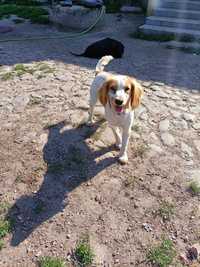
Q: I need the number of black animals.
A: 1